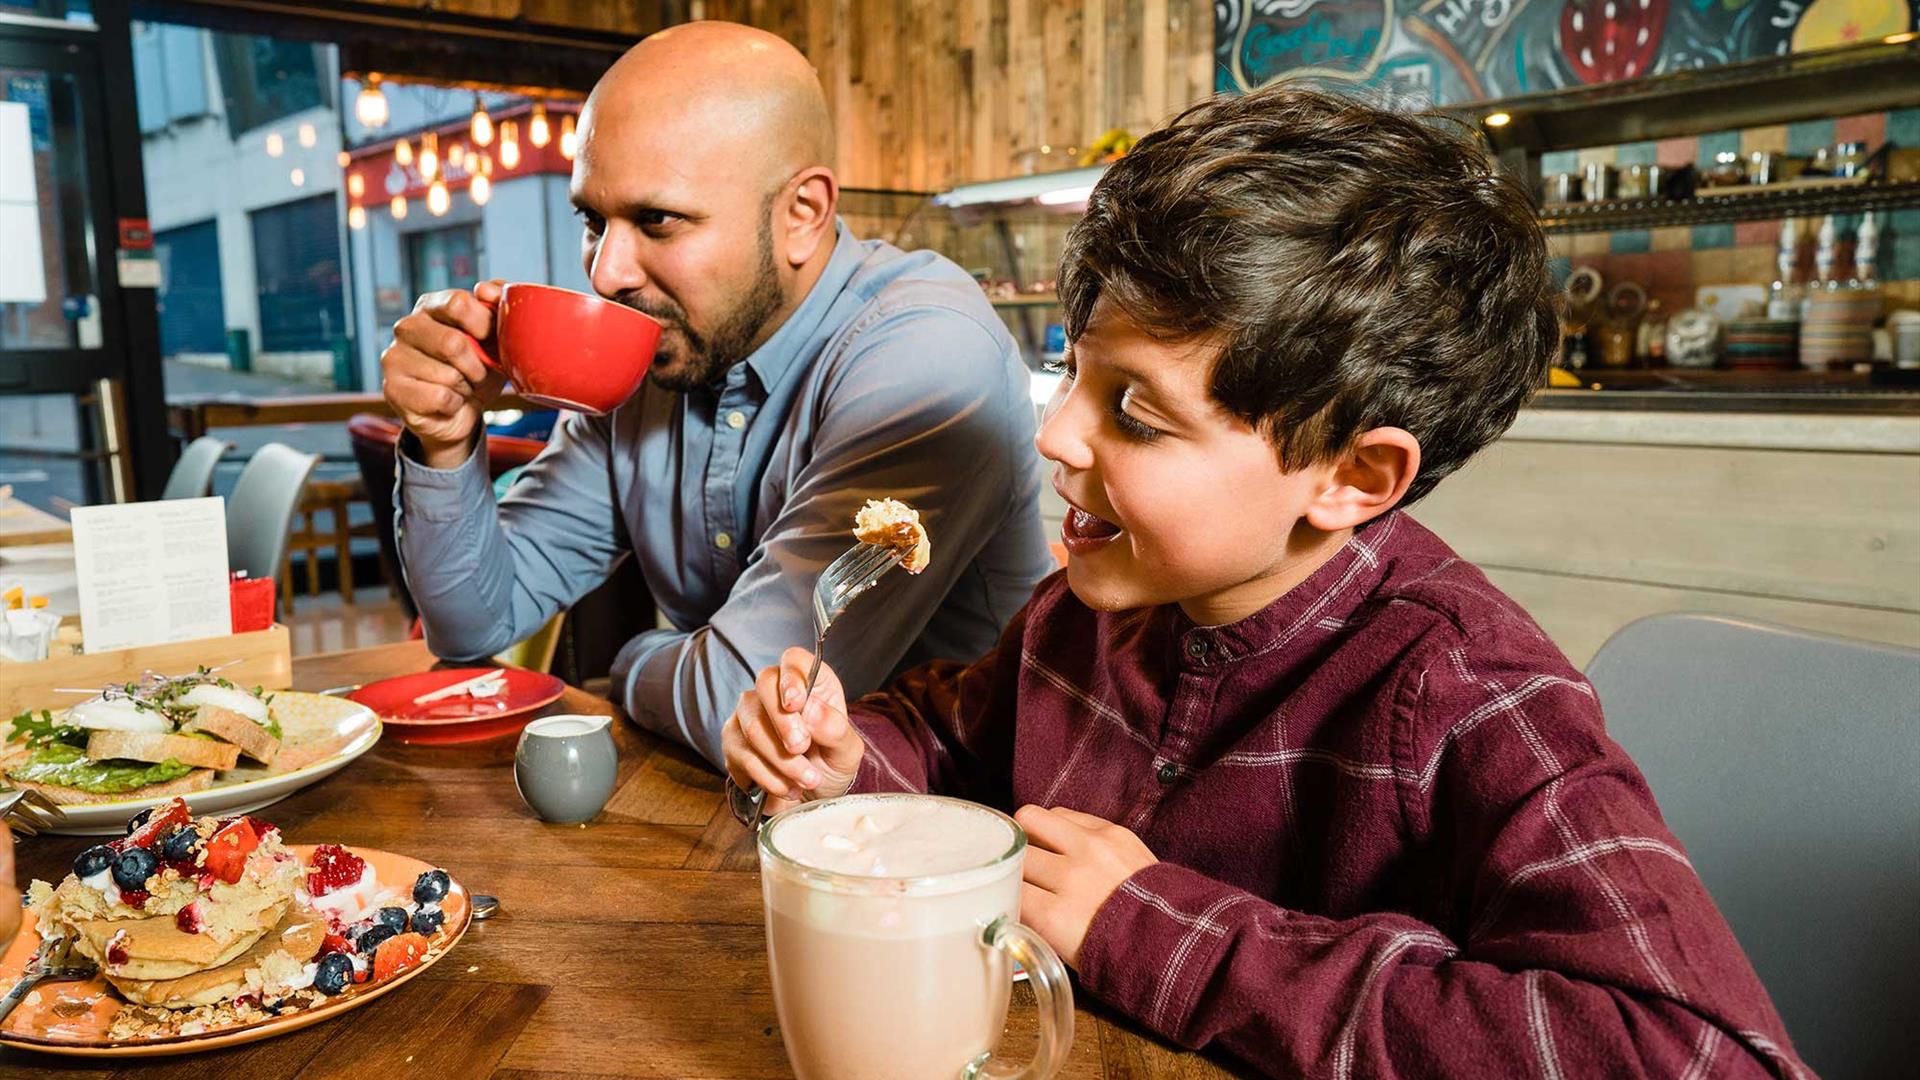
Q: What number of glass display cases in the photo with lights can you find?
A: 1